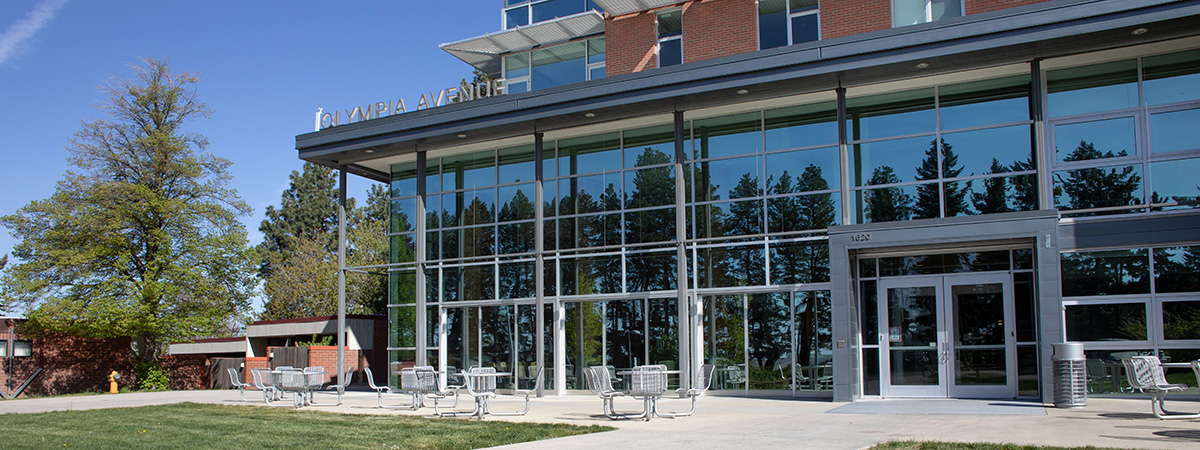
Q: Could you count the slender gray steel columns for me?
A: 6